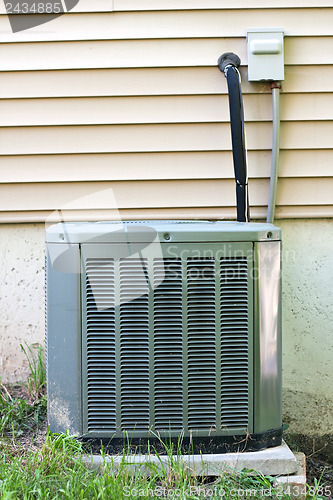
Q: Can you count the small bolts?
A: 3